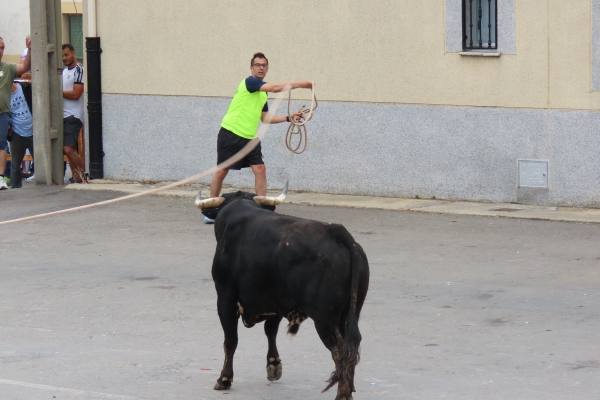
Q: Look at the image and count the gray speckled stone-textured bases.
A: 1